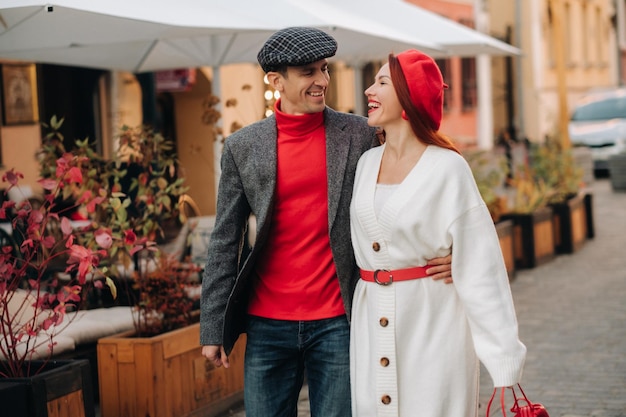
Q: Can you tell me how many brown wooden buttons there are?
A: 4